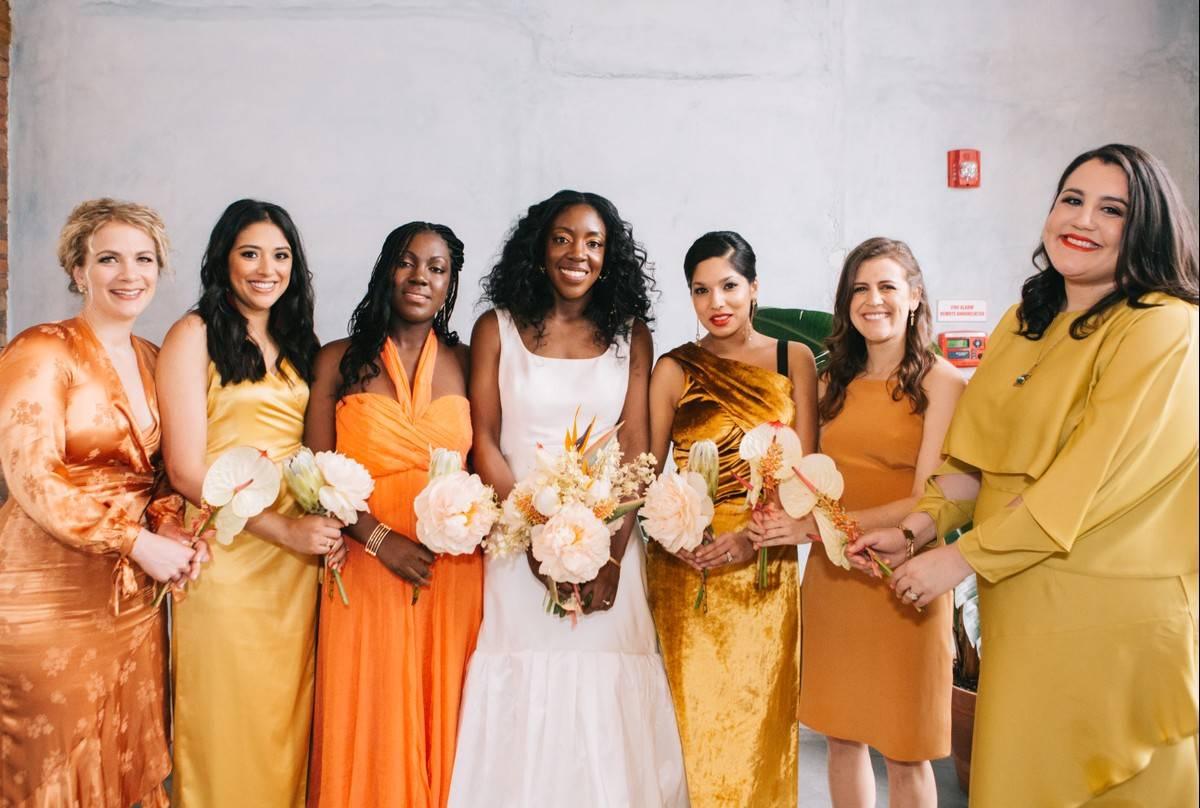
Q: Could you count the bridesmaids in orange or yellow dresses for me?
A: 6